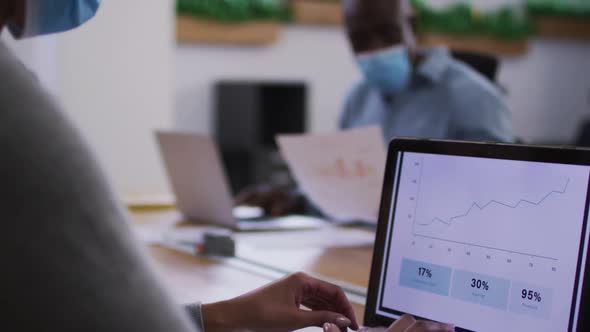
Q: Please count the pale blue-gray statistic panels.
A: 3